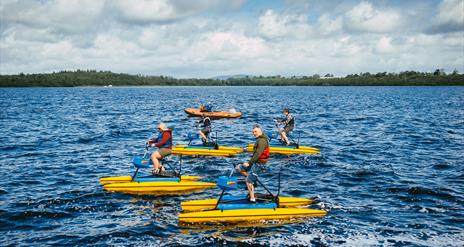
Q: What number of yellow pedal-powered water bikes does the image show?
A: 4